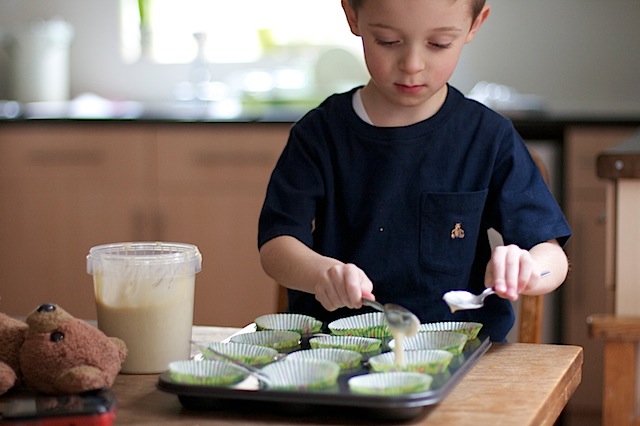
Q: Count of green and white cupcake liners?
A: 12